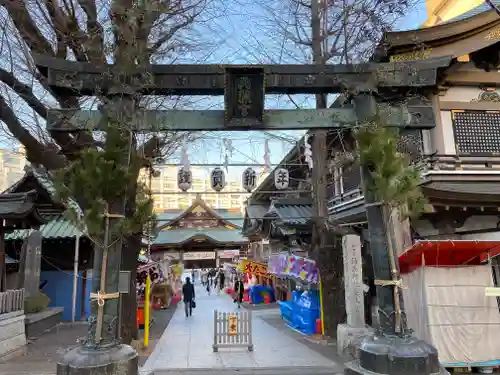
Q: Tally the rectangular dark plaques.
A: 1